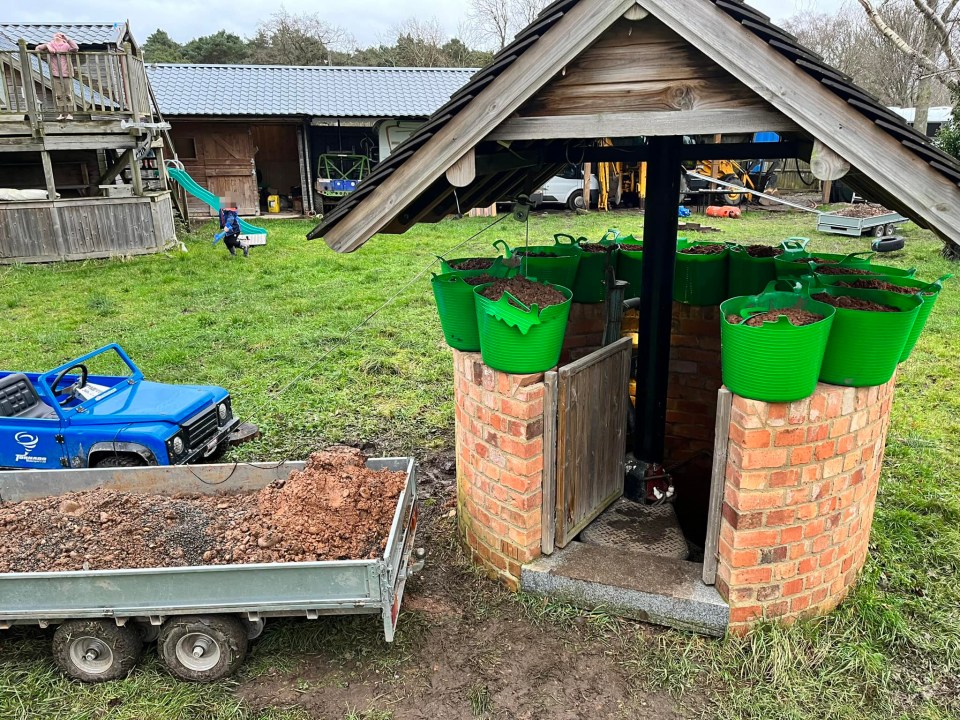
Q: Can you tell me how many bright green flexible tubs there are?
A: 13